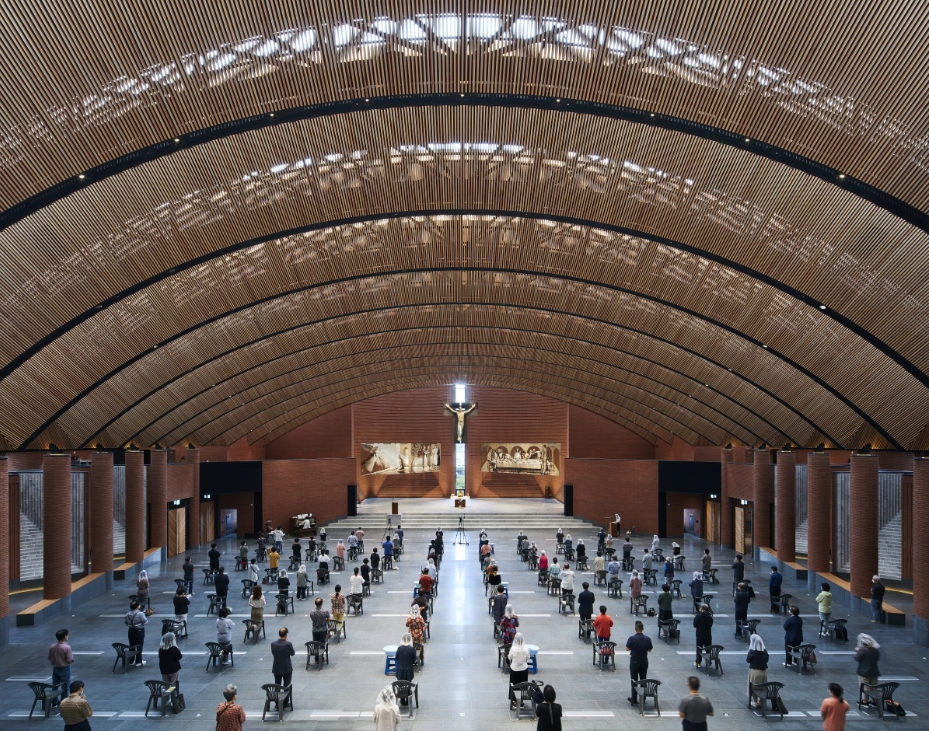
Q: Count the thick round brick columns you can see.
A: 12